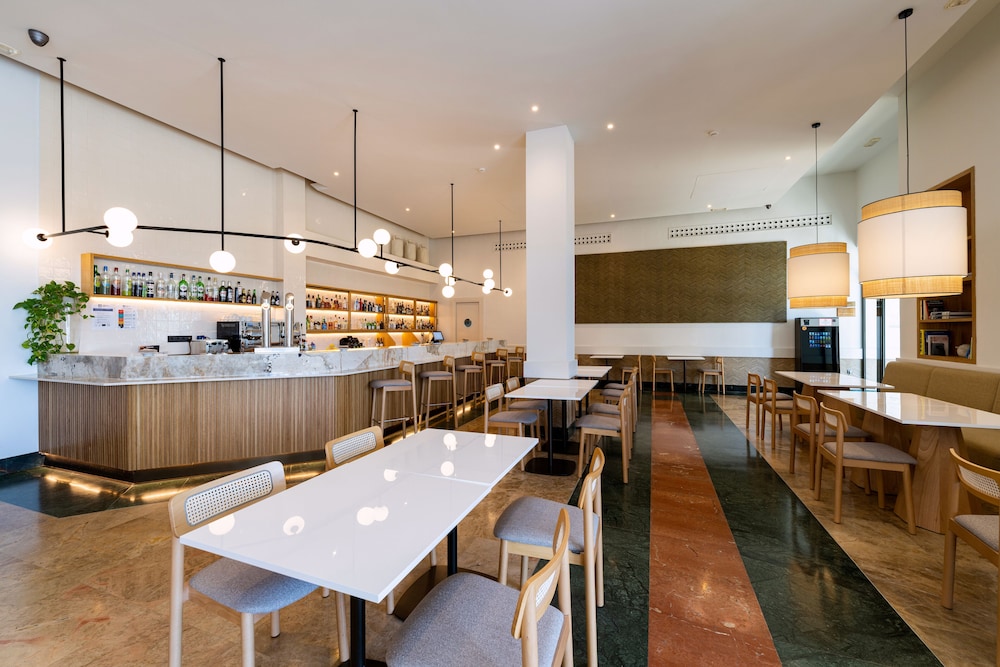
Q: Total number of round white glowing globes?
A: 15